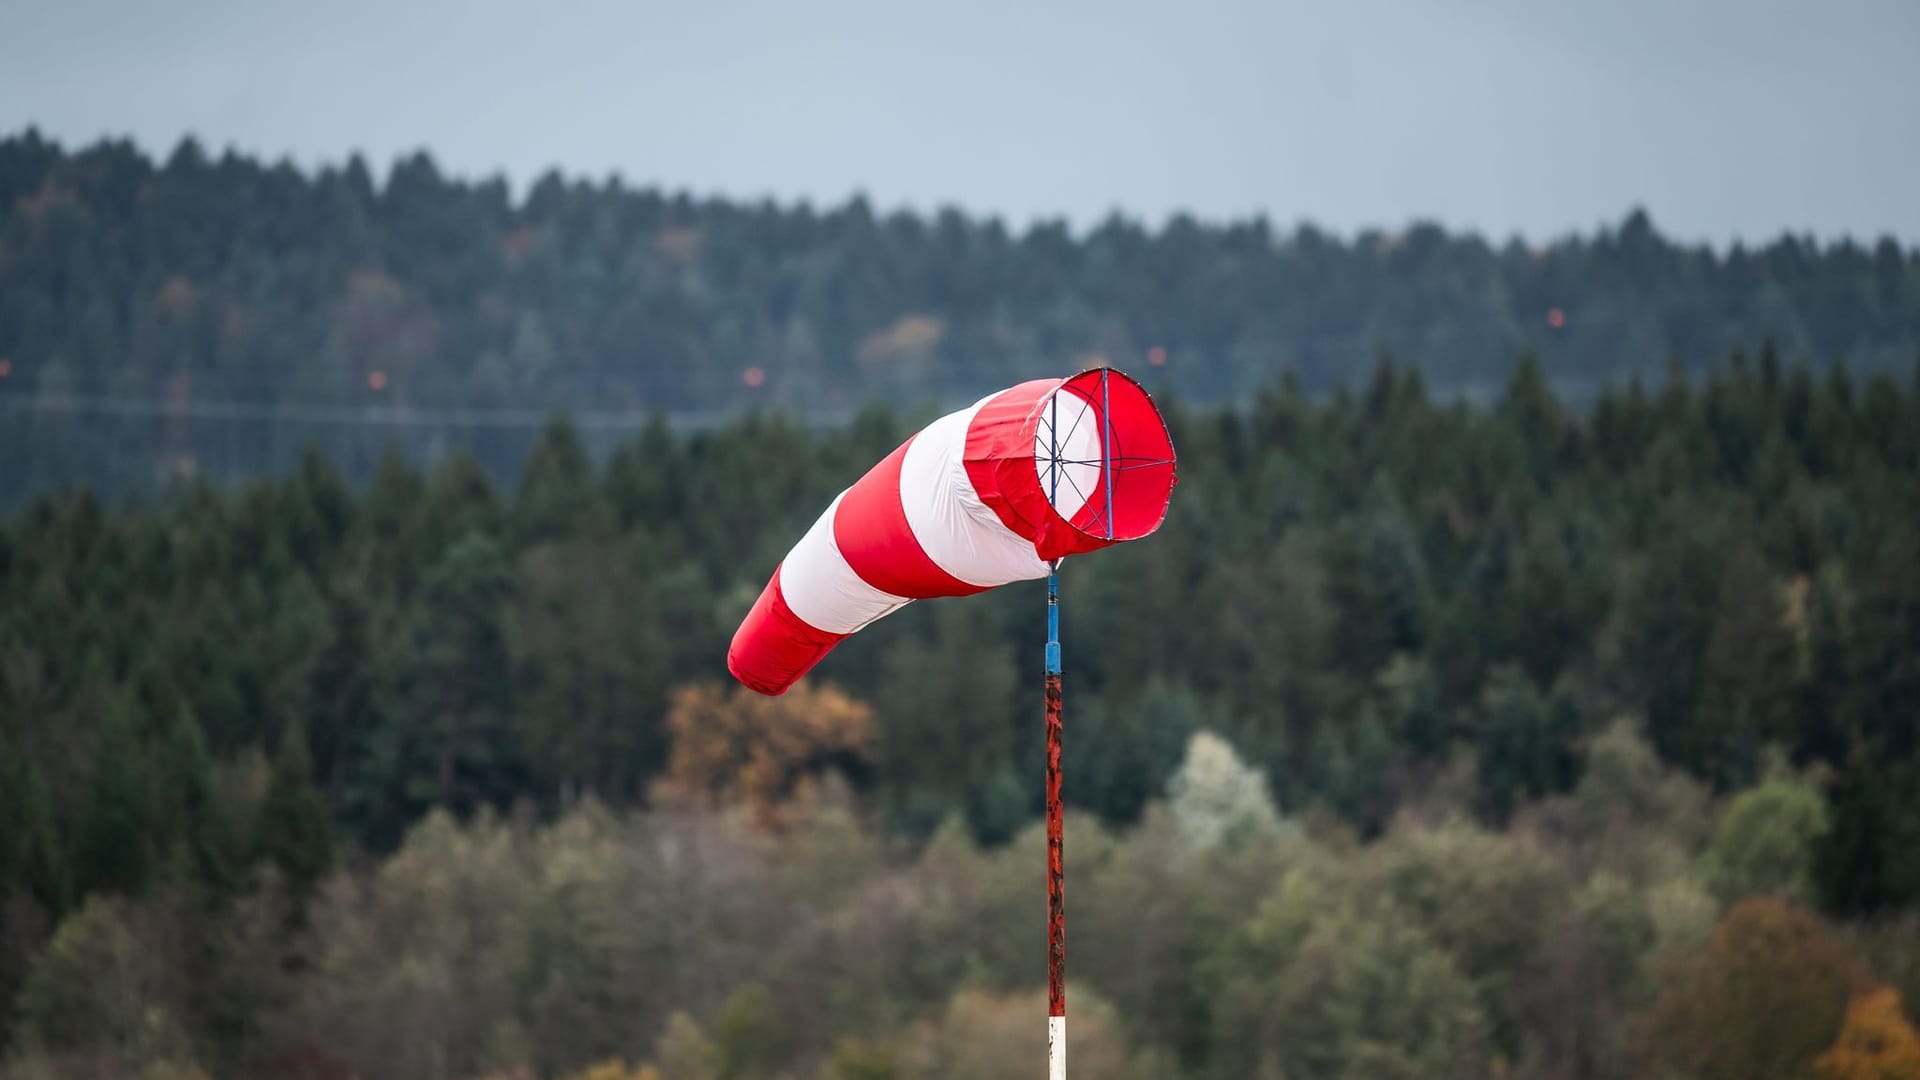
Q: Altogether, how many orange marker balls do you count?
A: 5